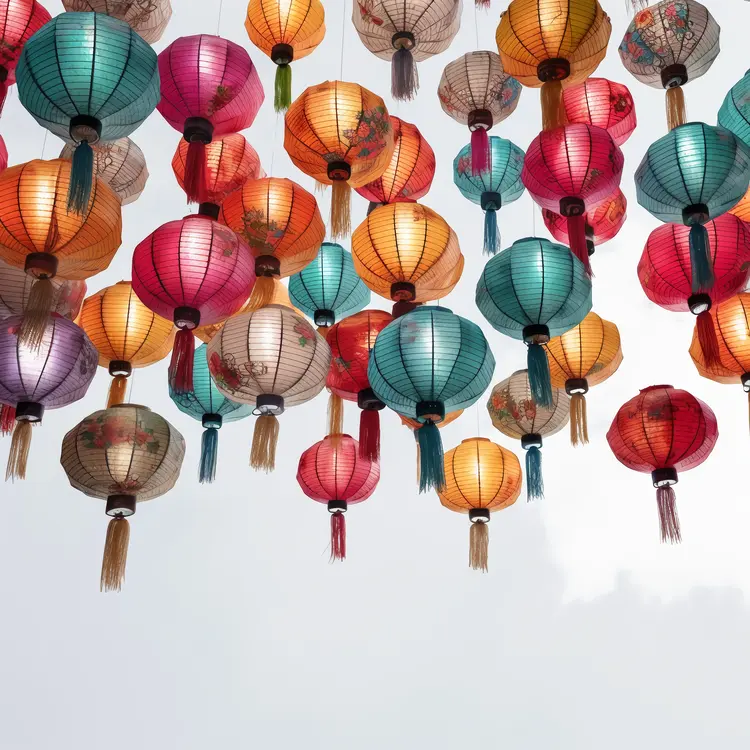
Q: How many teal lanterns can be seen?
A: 8